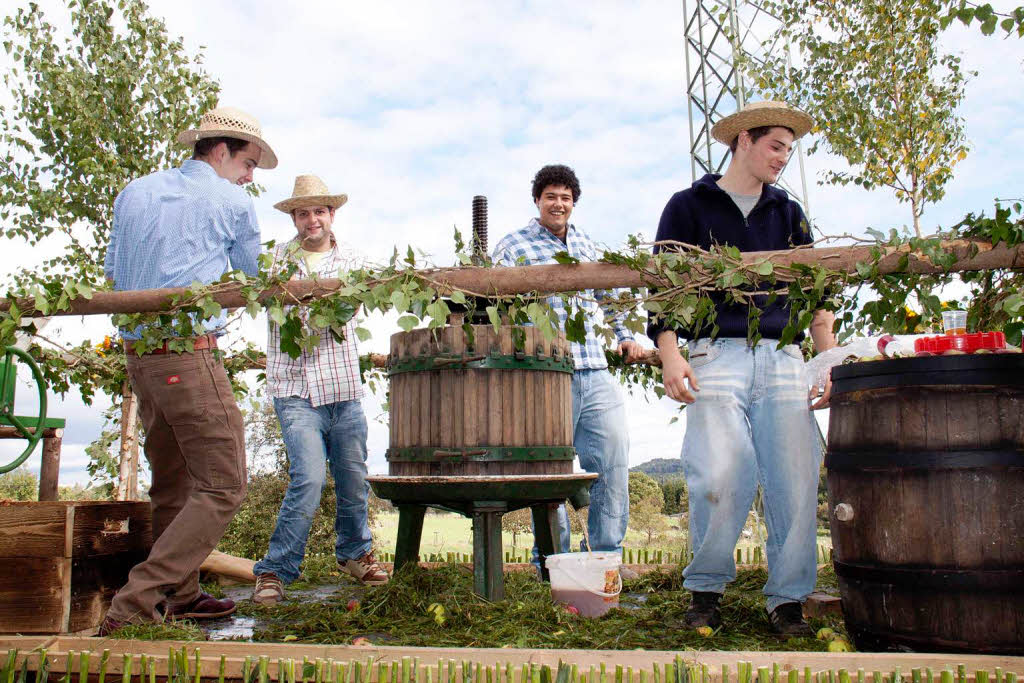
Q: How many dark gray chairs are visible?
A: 0